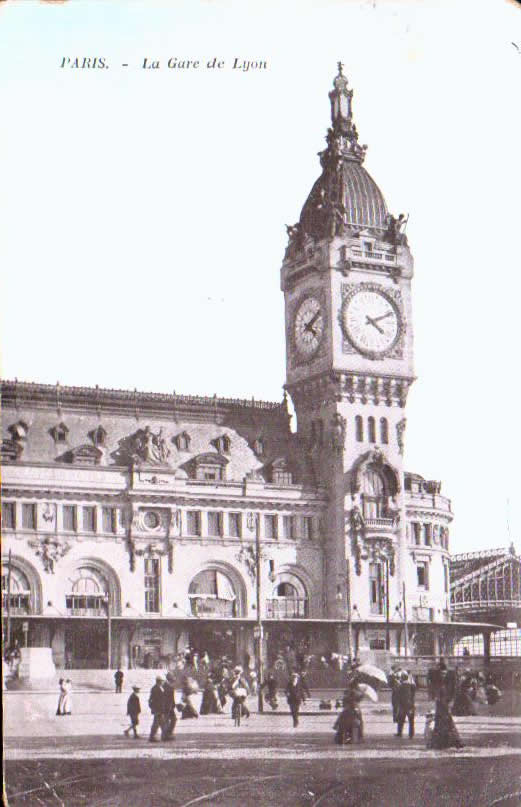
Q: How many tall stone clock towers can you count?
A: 1